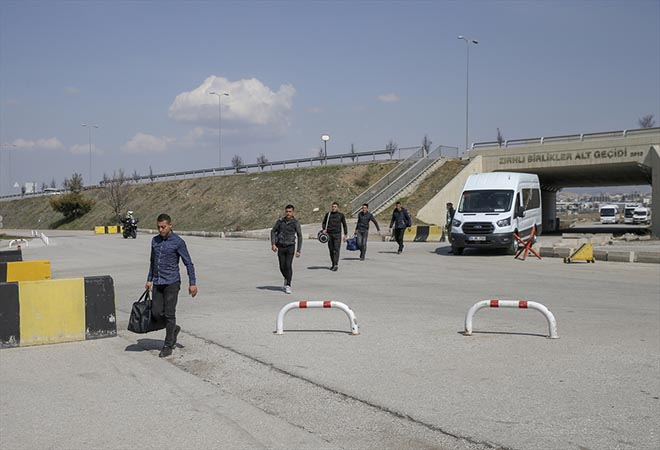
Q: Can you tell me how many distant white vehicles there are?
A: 3